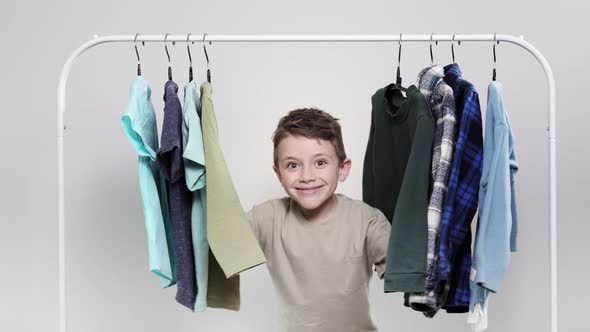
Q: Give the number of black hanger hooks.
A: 8